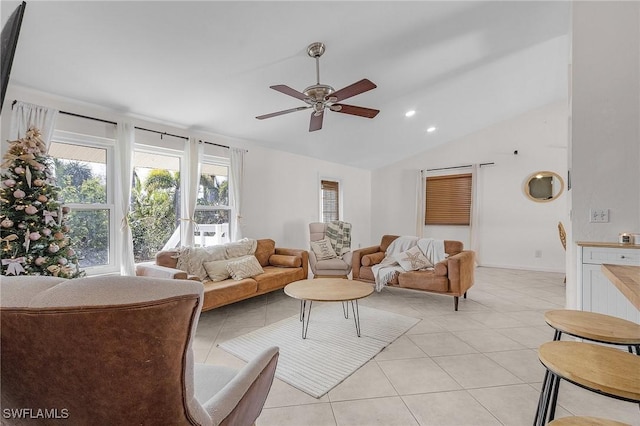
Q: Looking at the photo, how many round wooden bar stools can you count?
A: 3